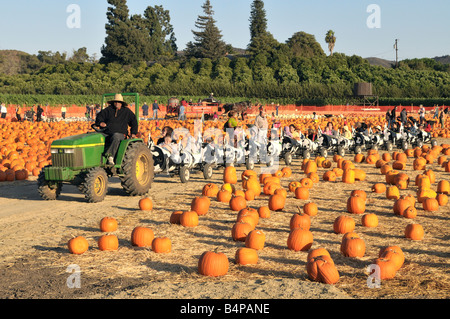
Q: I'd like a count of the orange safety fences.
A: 1